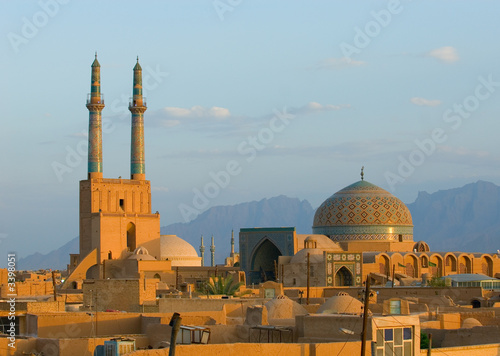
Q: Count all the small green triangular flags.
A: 2